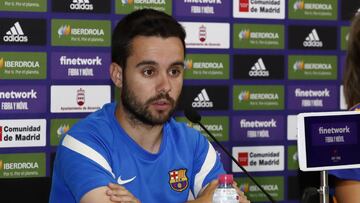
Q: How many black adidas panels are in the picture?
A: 5